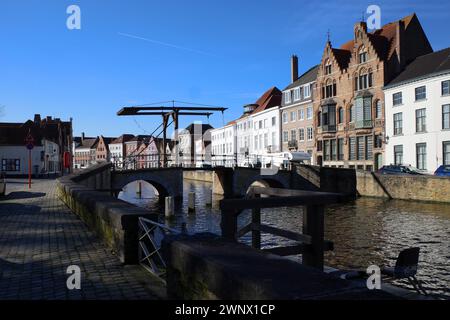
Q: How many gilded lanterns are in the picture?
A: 0